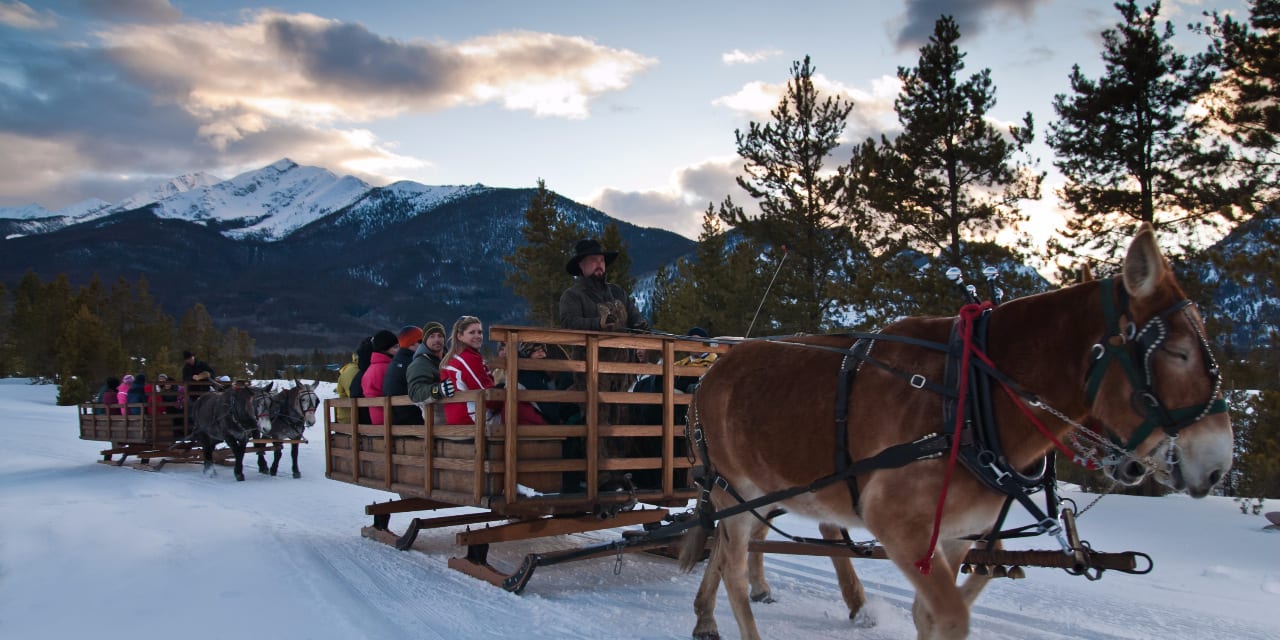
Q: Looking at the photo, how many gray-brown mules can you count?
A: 2